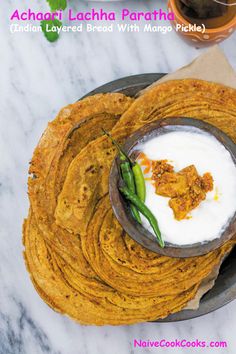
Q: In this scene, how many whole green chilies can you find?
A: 3